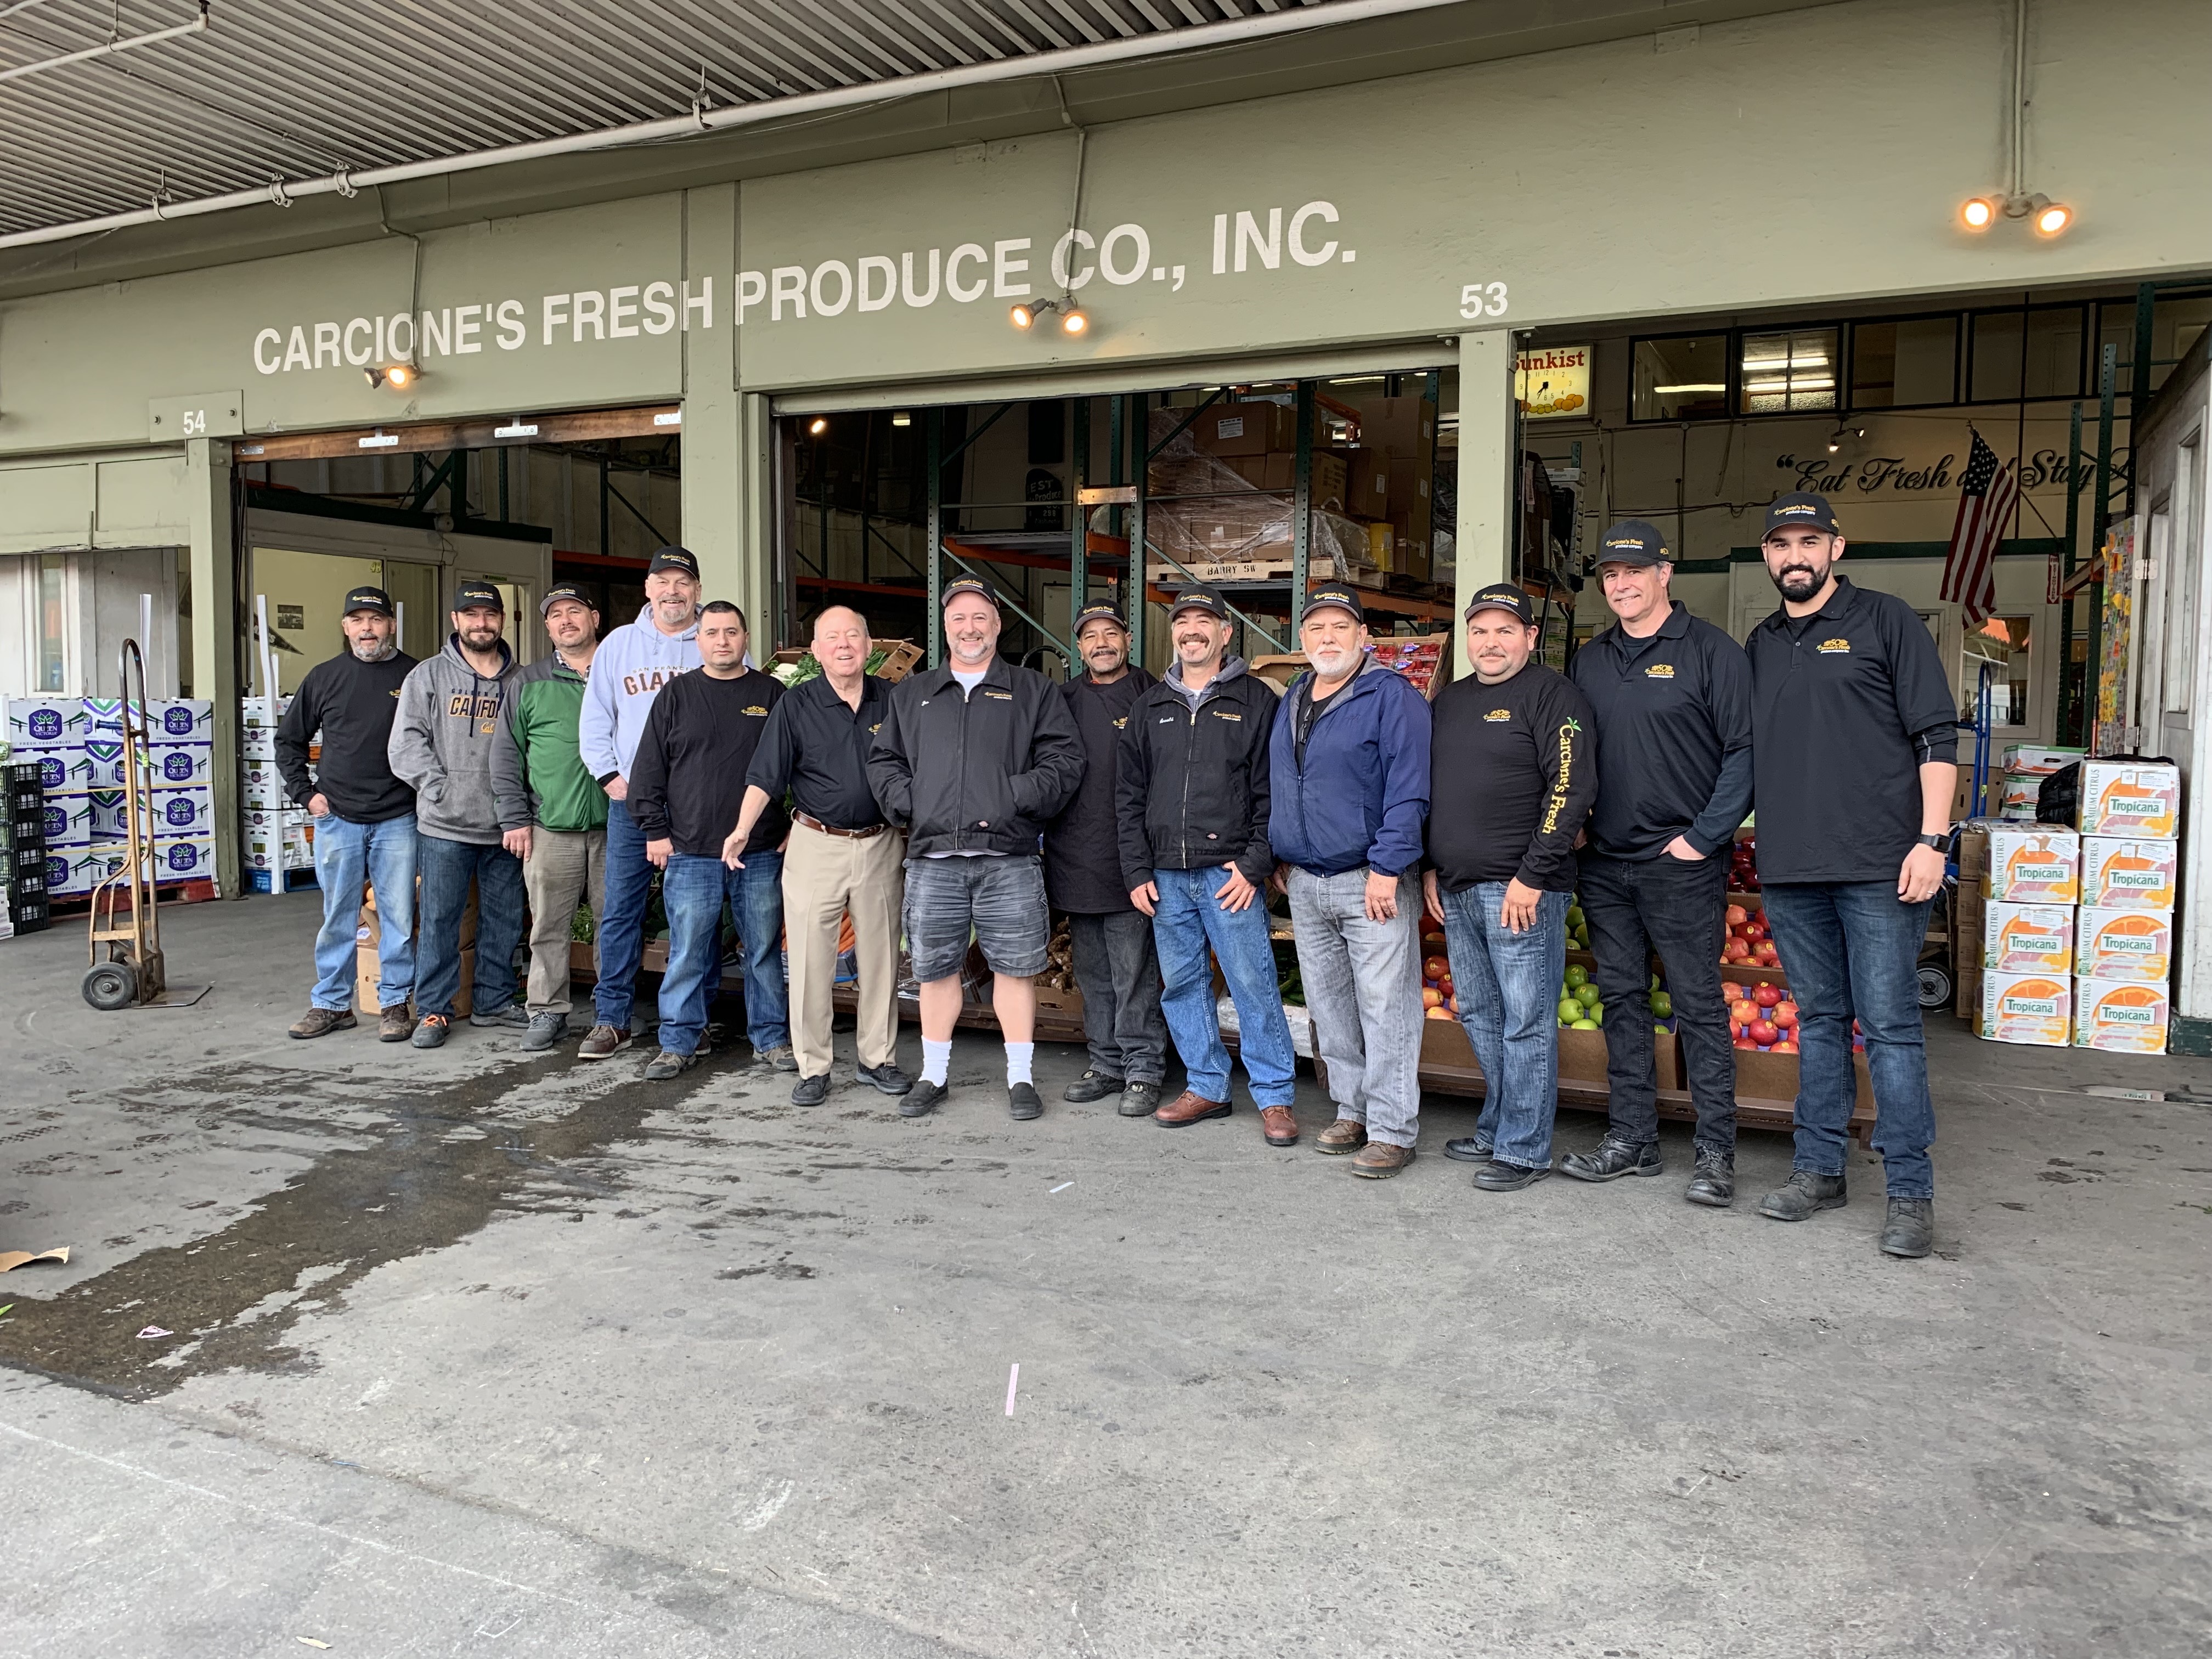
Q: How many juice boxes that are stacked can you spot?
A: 7